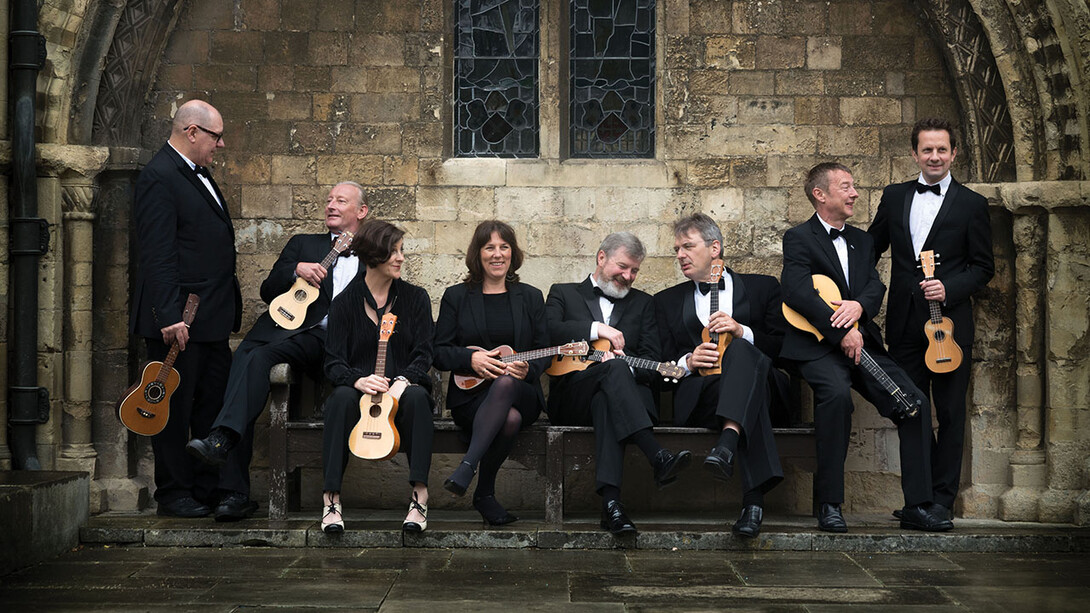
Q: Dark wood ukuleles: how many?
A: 1